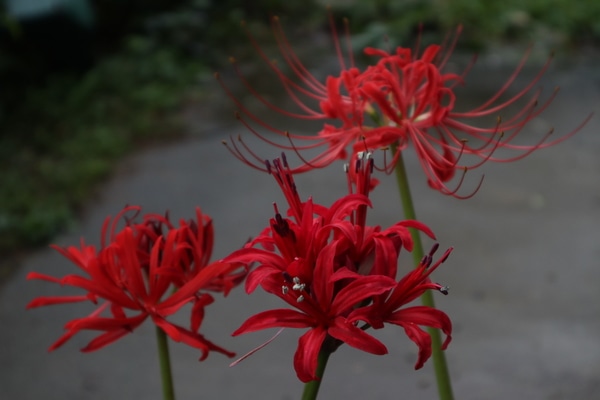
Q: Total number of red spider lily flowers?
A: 3